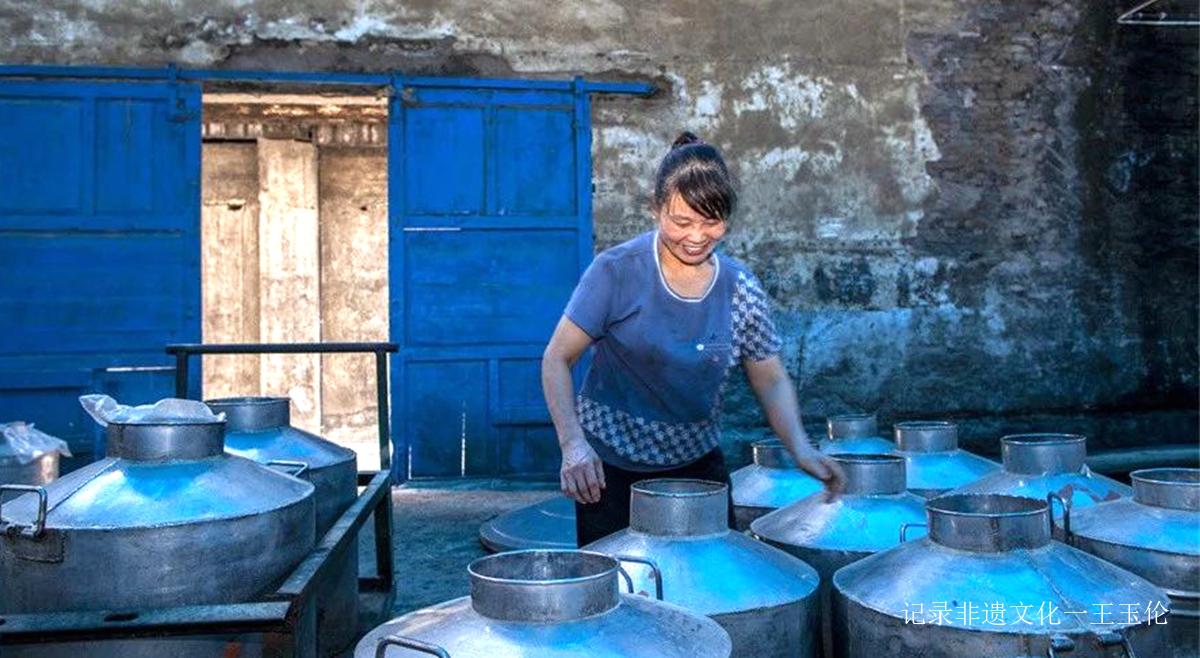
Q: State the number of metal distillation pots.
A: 12